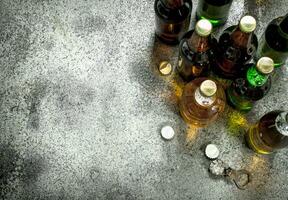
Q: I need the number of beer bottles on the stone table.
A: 8